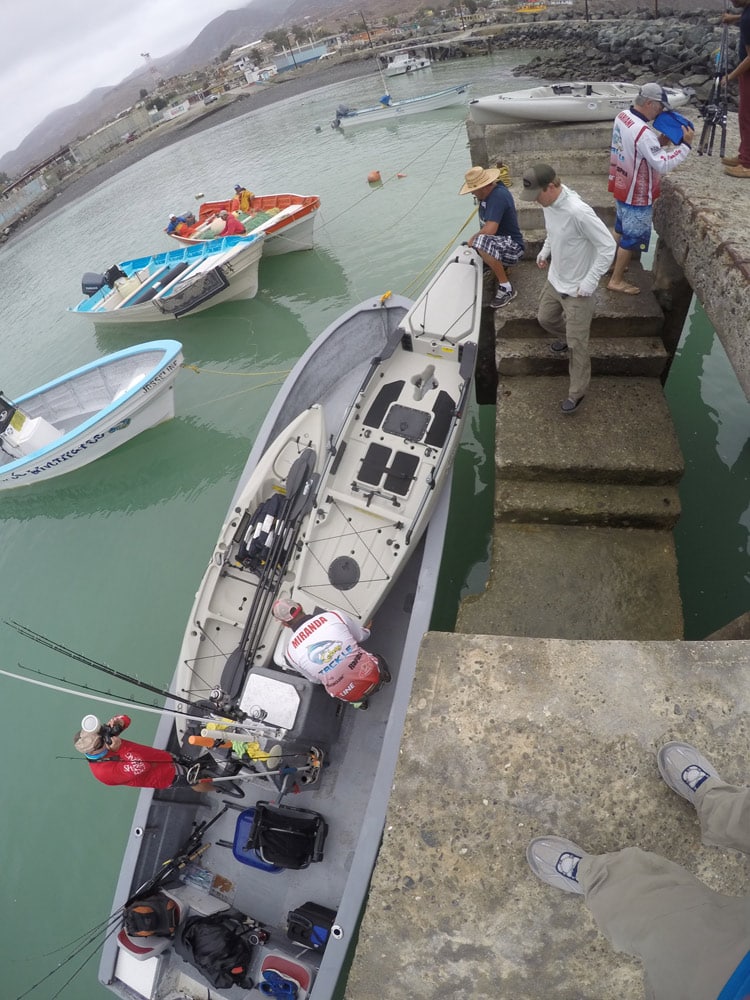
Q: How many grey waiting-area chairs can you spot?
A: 0